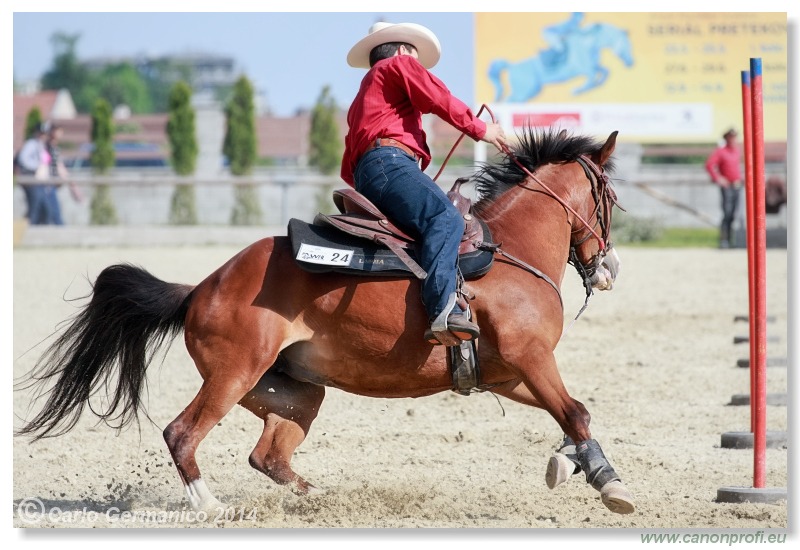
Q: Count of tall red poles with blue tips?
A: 2